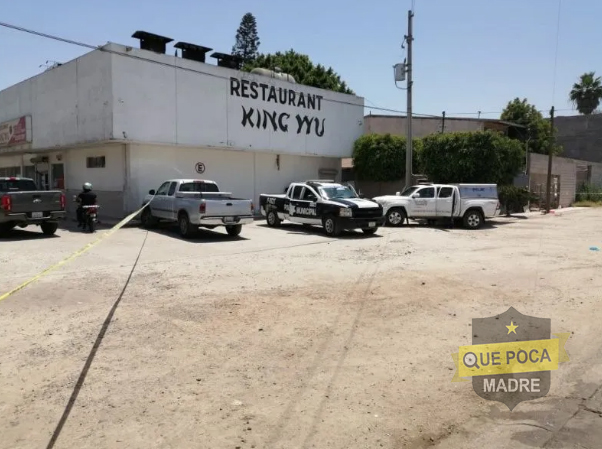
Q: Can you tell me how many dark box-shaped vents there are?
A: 3